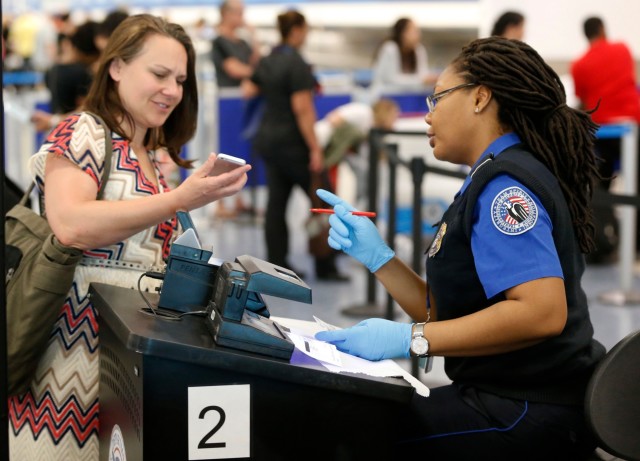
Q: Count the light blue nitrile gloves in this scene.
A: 2